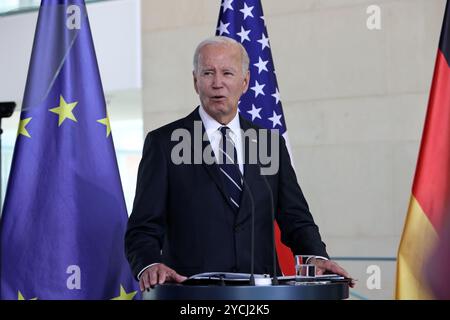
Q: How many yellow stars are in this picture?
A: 5